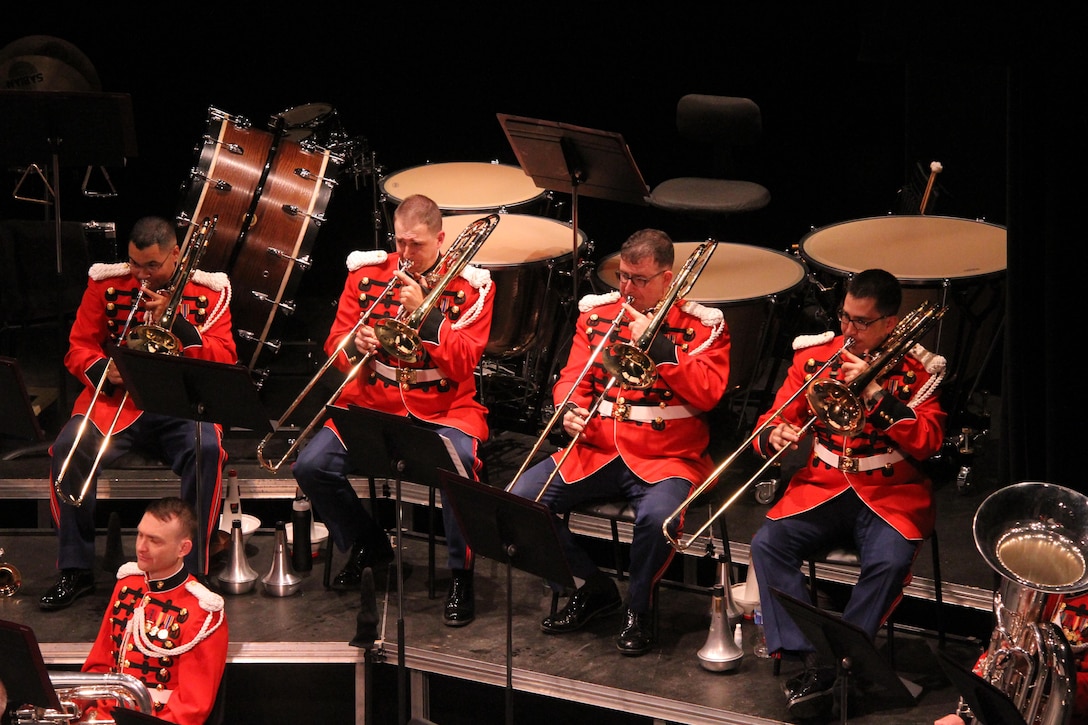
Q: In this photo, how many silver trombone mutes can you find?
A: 4